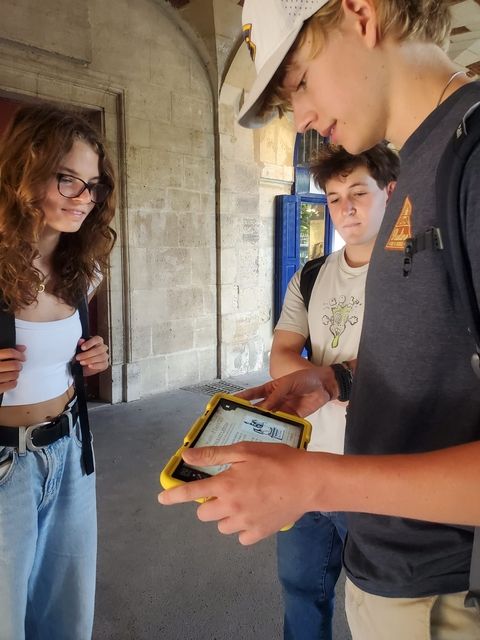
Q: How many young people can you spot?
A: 3